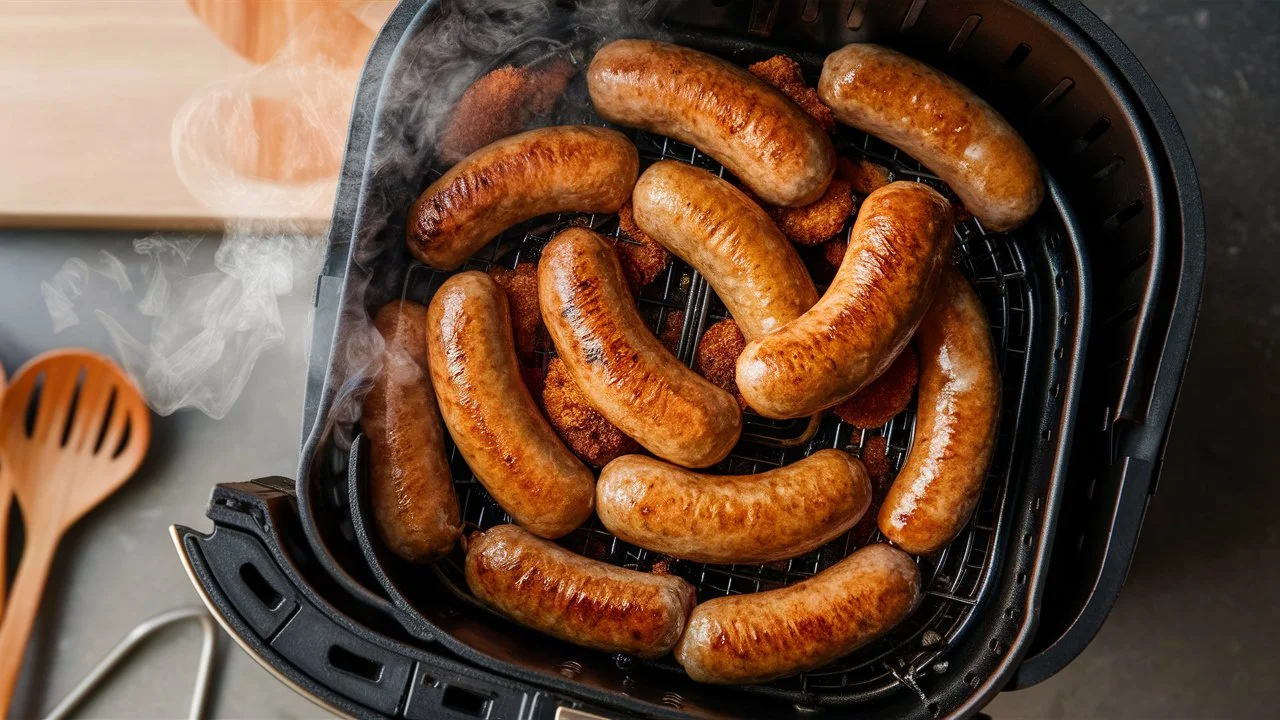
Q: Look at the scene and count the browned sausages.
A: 12